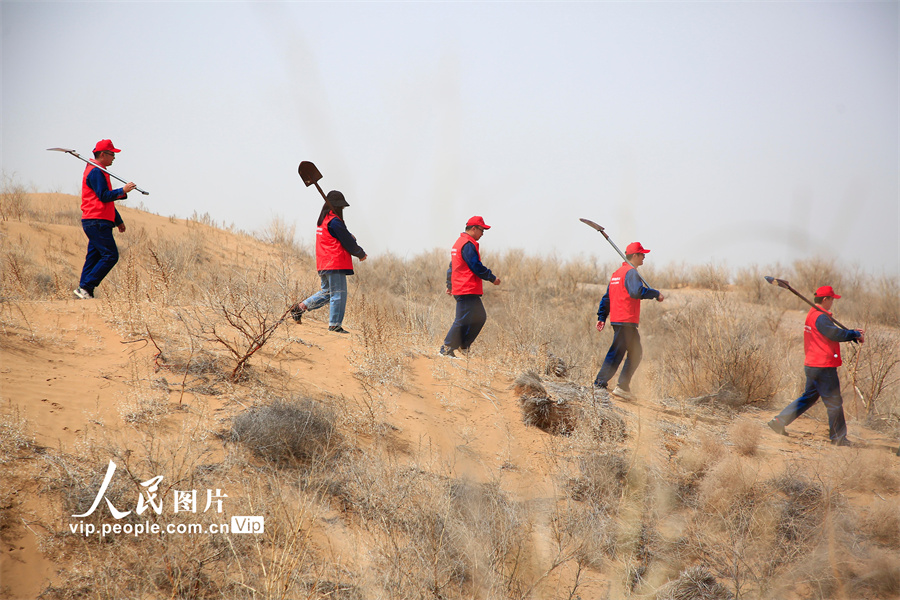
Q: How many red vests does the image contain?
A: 5